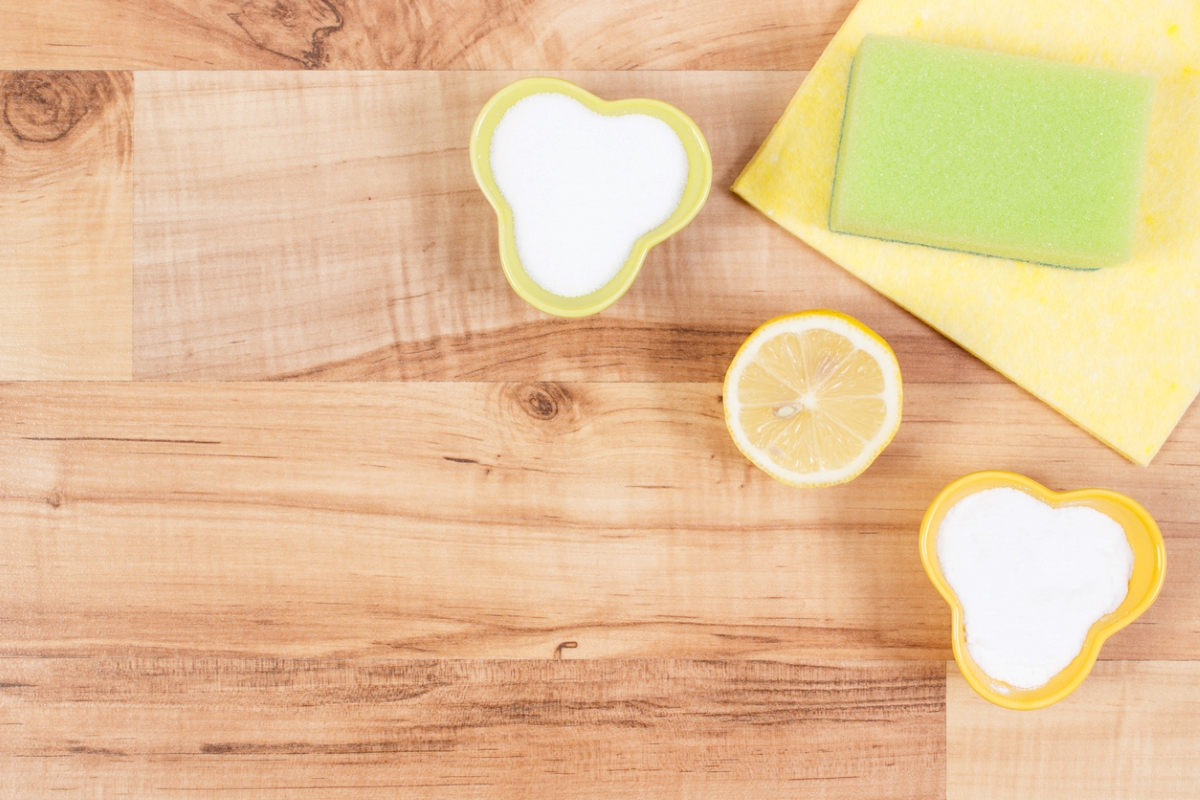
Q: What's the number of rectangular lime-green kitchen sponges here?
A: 1